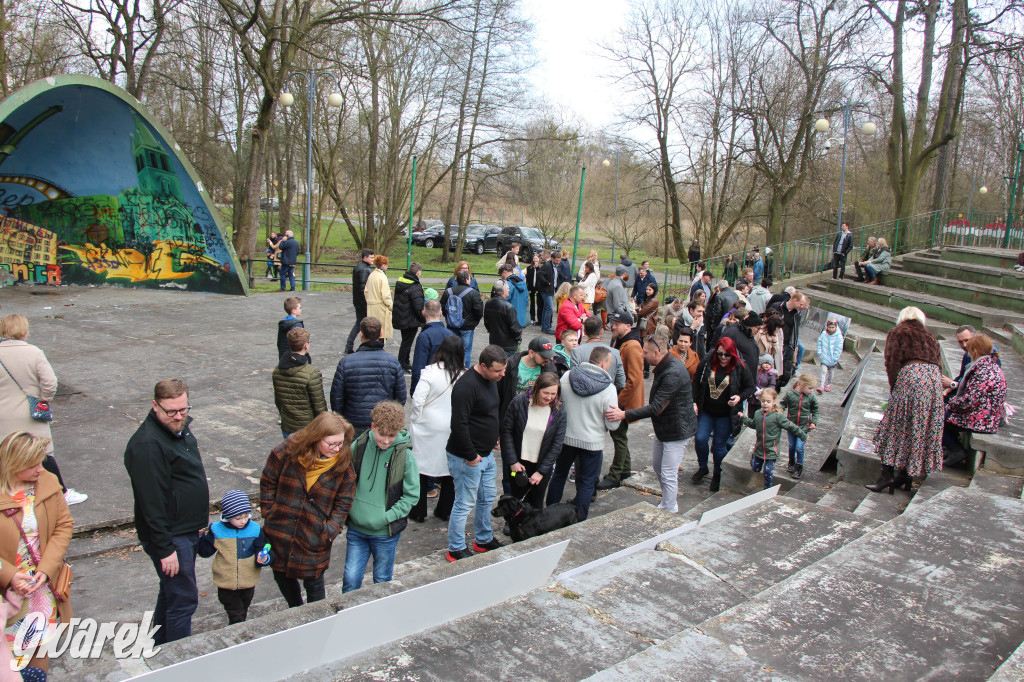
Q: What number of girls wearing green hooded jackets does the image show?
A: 2